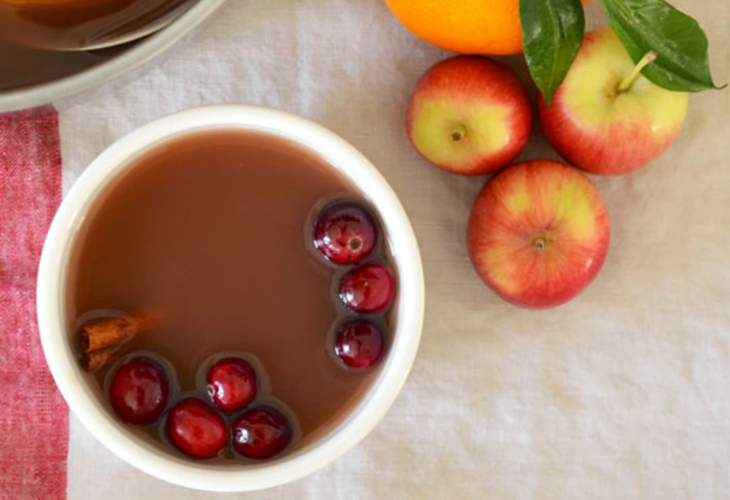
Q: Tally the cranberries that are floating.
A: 7